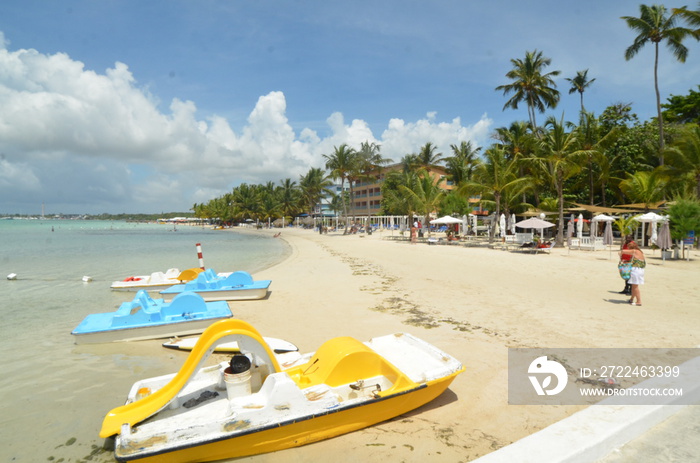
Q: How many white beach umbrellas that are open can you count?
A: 4